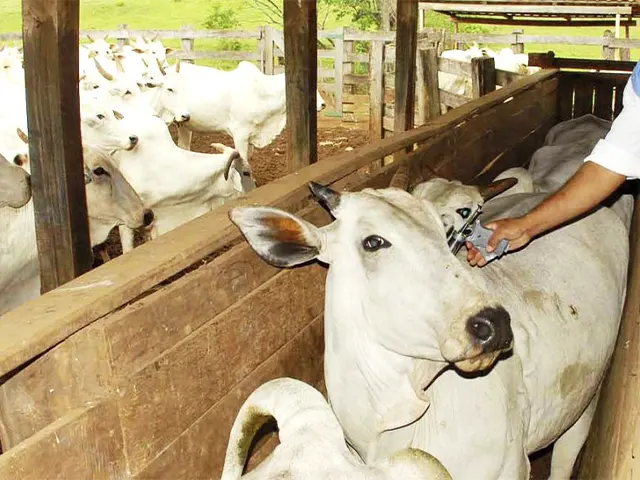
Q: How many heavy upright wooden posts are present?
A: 3